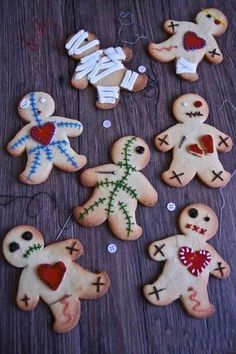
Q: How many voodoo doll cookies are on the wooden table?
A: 7